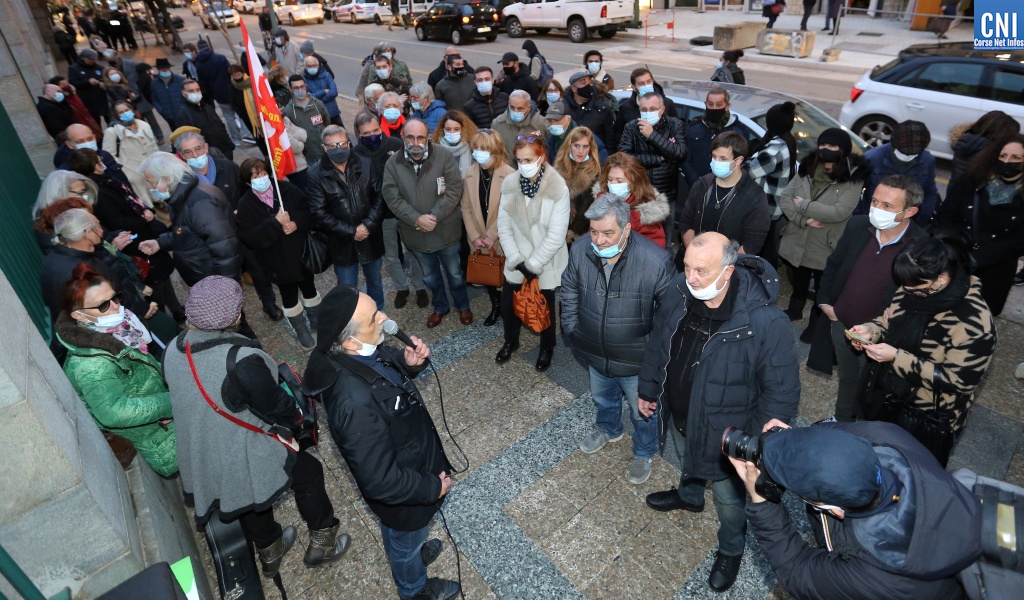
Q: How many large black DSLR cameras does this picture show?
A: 1